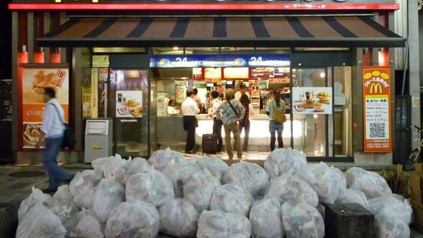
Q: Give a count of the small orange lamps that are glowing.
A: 4